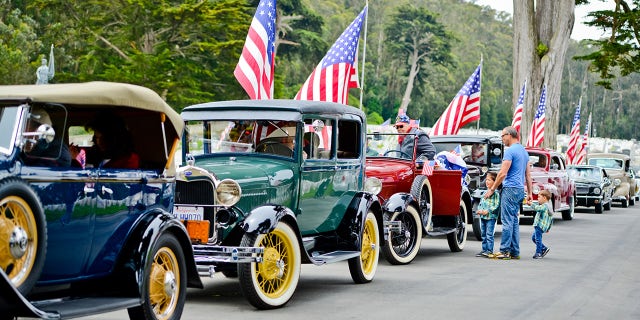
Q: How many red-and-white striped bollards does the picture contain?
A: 0